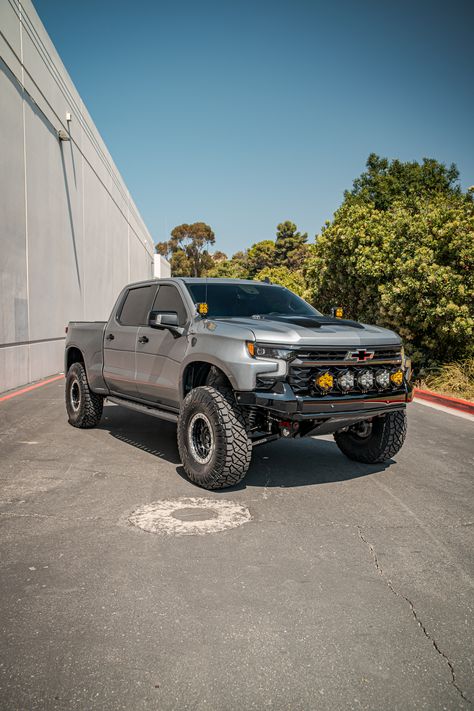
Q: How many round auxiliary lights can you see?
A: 5